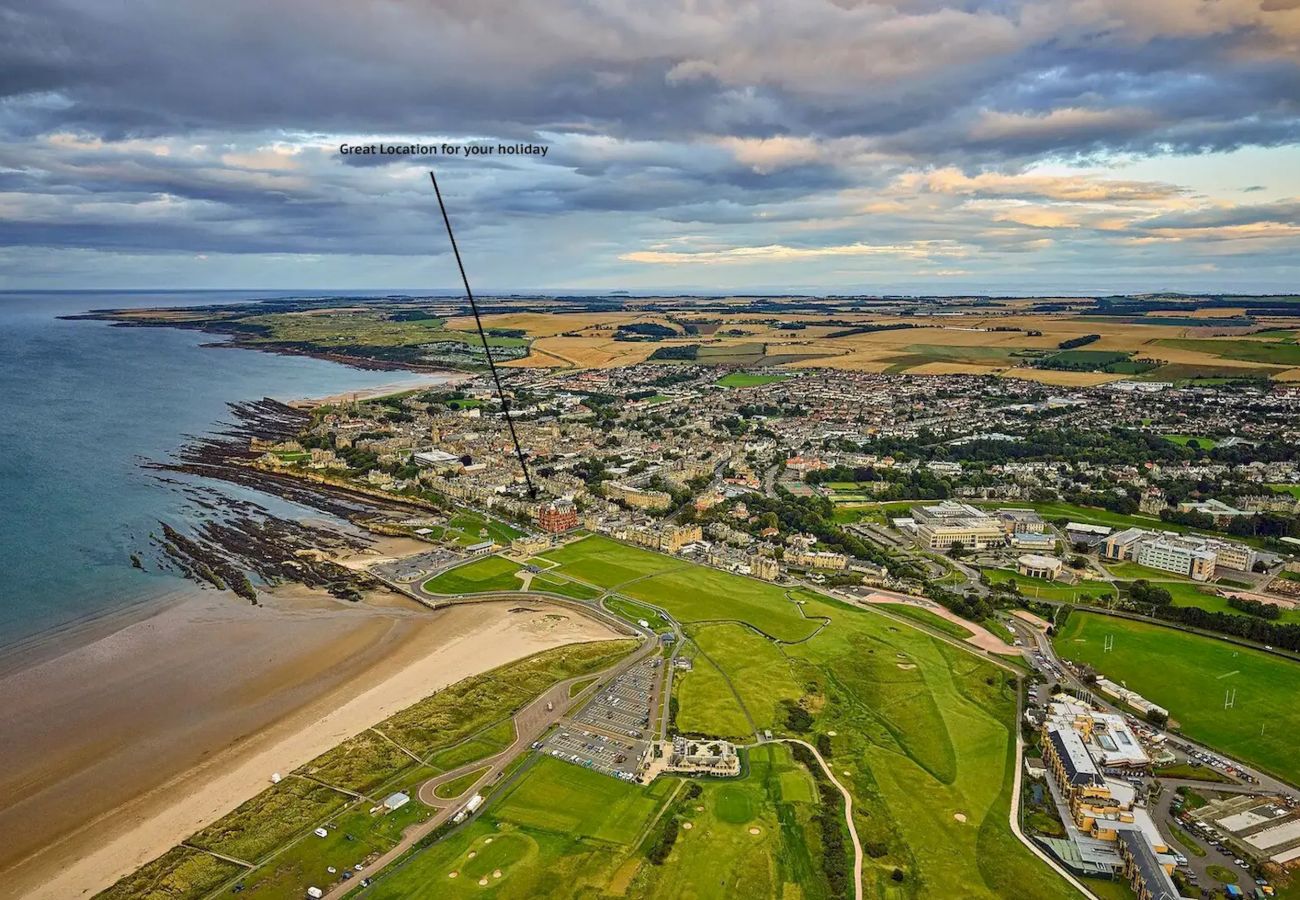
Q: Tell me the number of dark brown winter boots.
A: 0